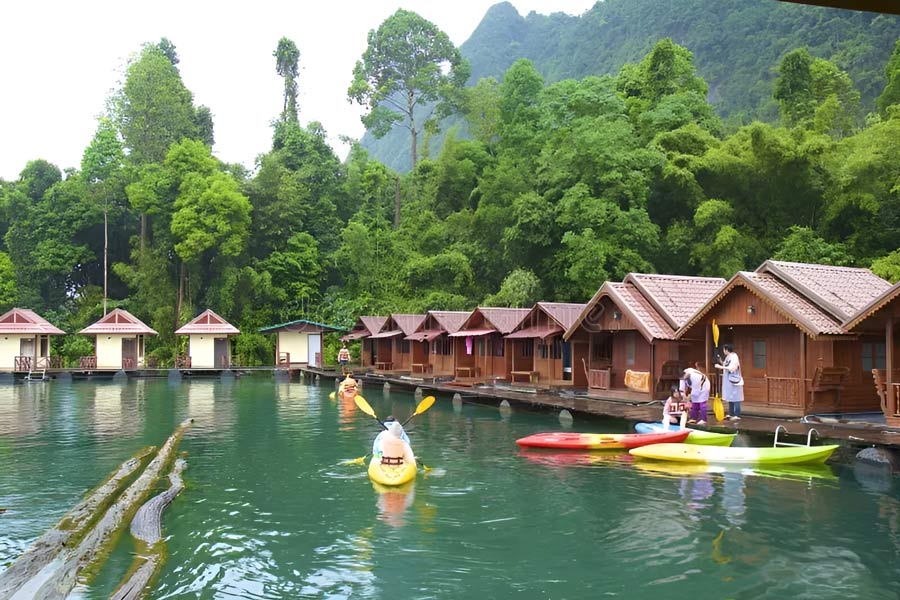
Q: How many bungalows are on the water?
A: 12